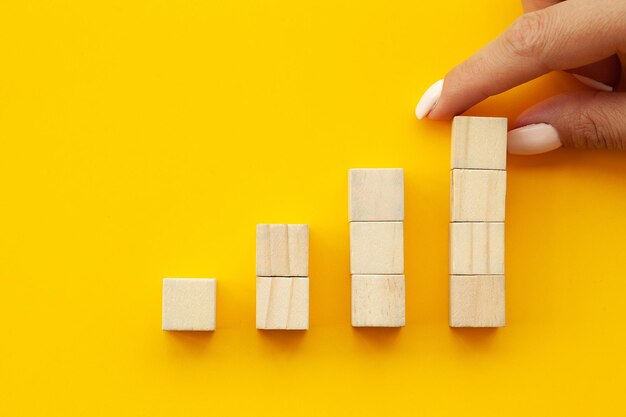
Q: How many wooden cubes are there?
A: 10